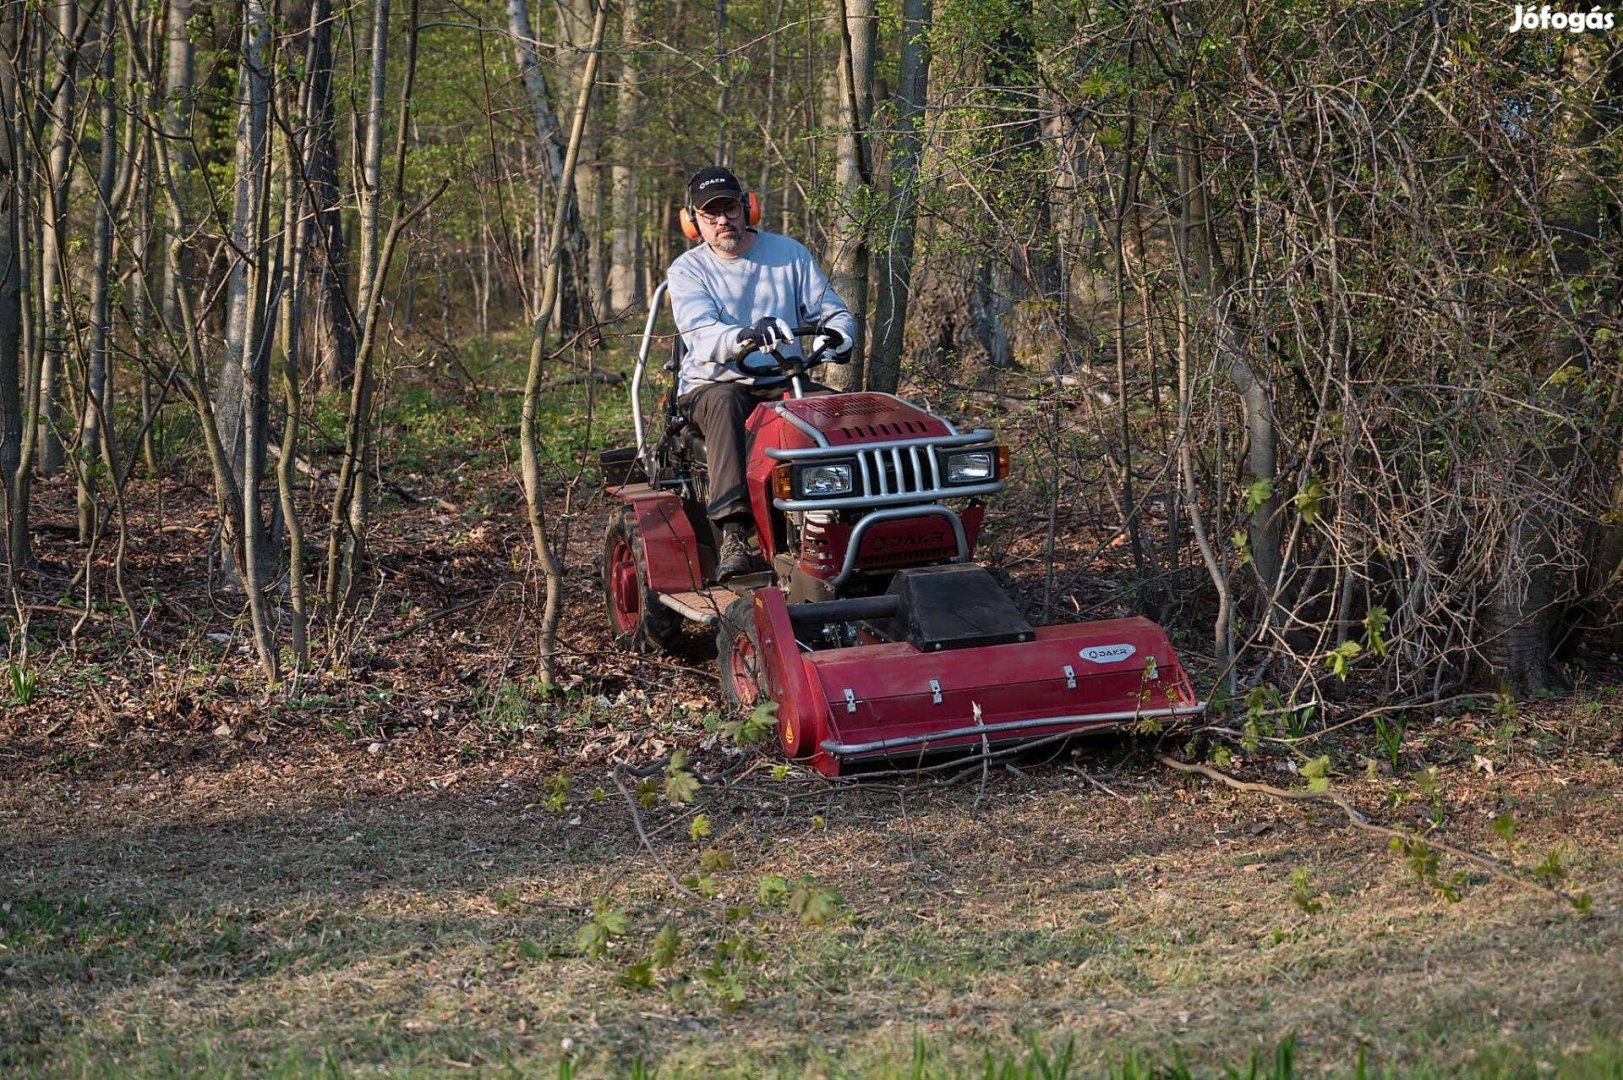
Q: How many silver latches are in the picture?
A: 4